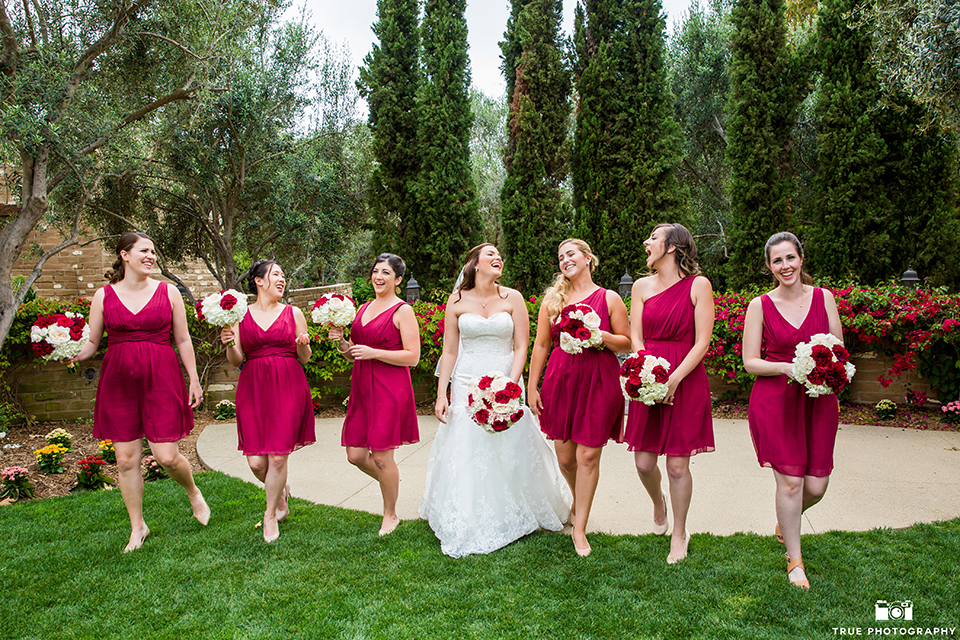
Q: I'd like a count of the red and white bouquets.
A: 7